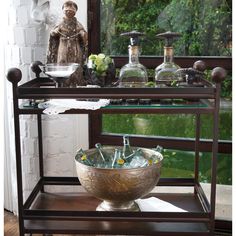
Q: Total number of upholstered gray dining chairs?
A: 0